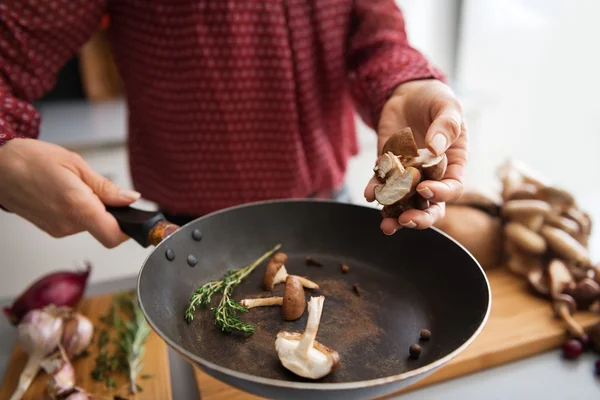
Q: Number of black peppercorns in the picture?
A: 2